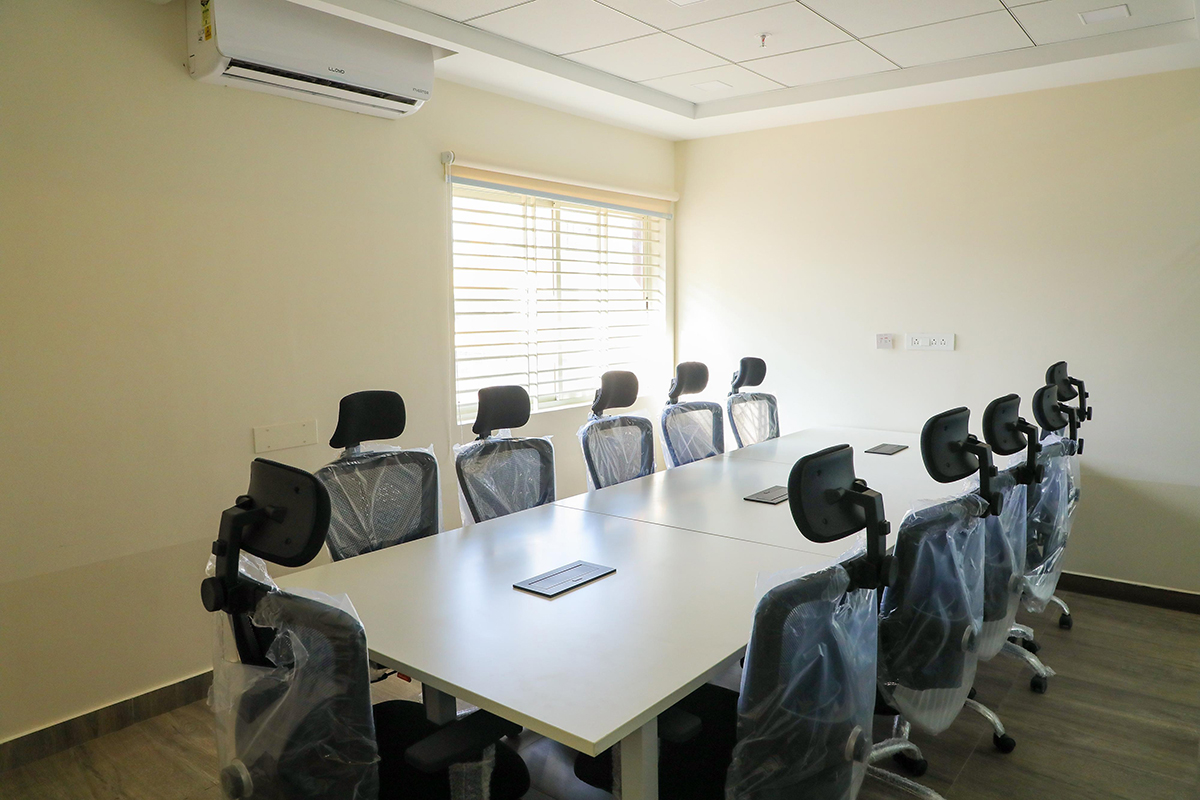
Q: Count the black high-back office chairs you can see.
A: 11